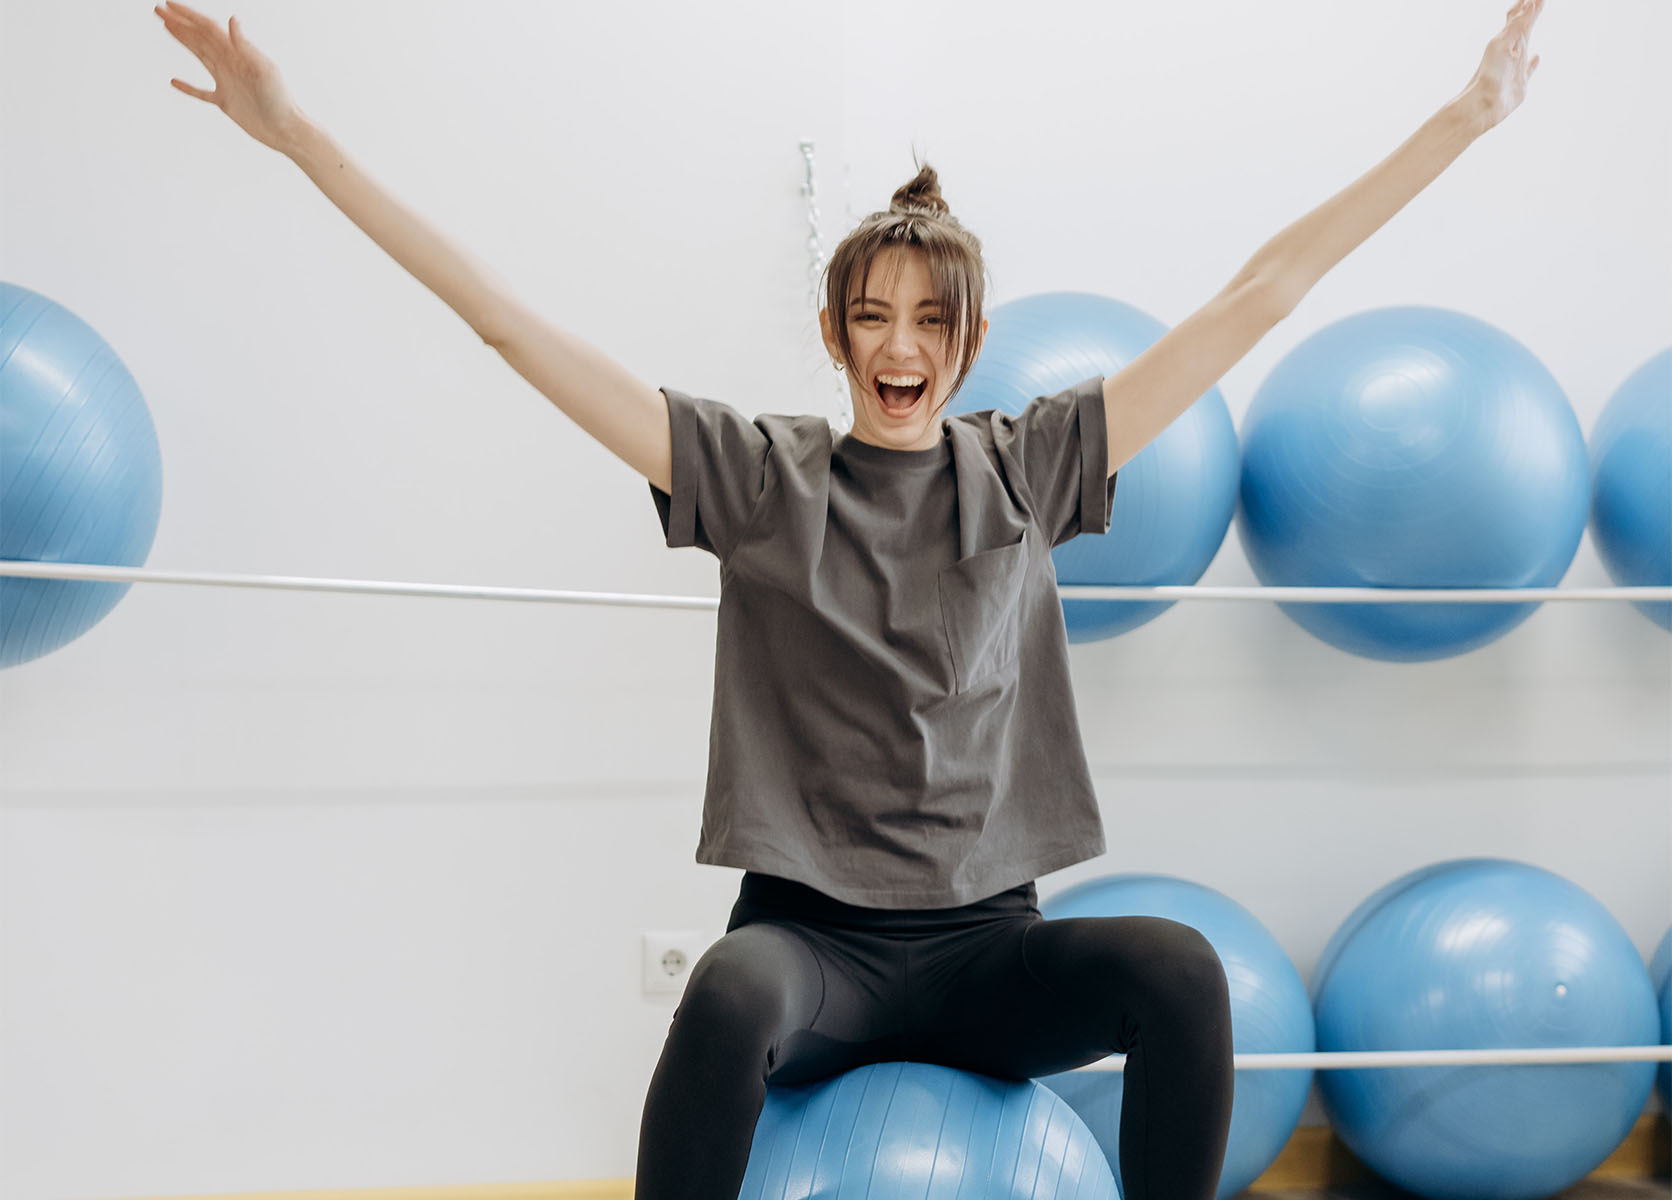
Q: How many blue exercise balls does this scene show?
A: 8